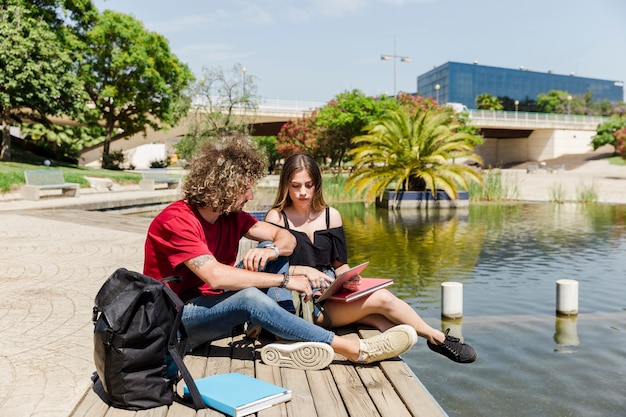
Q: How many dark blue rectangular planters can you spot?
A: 1